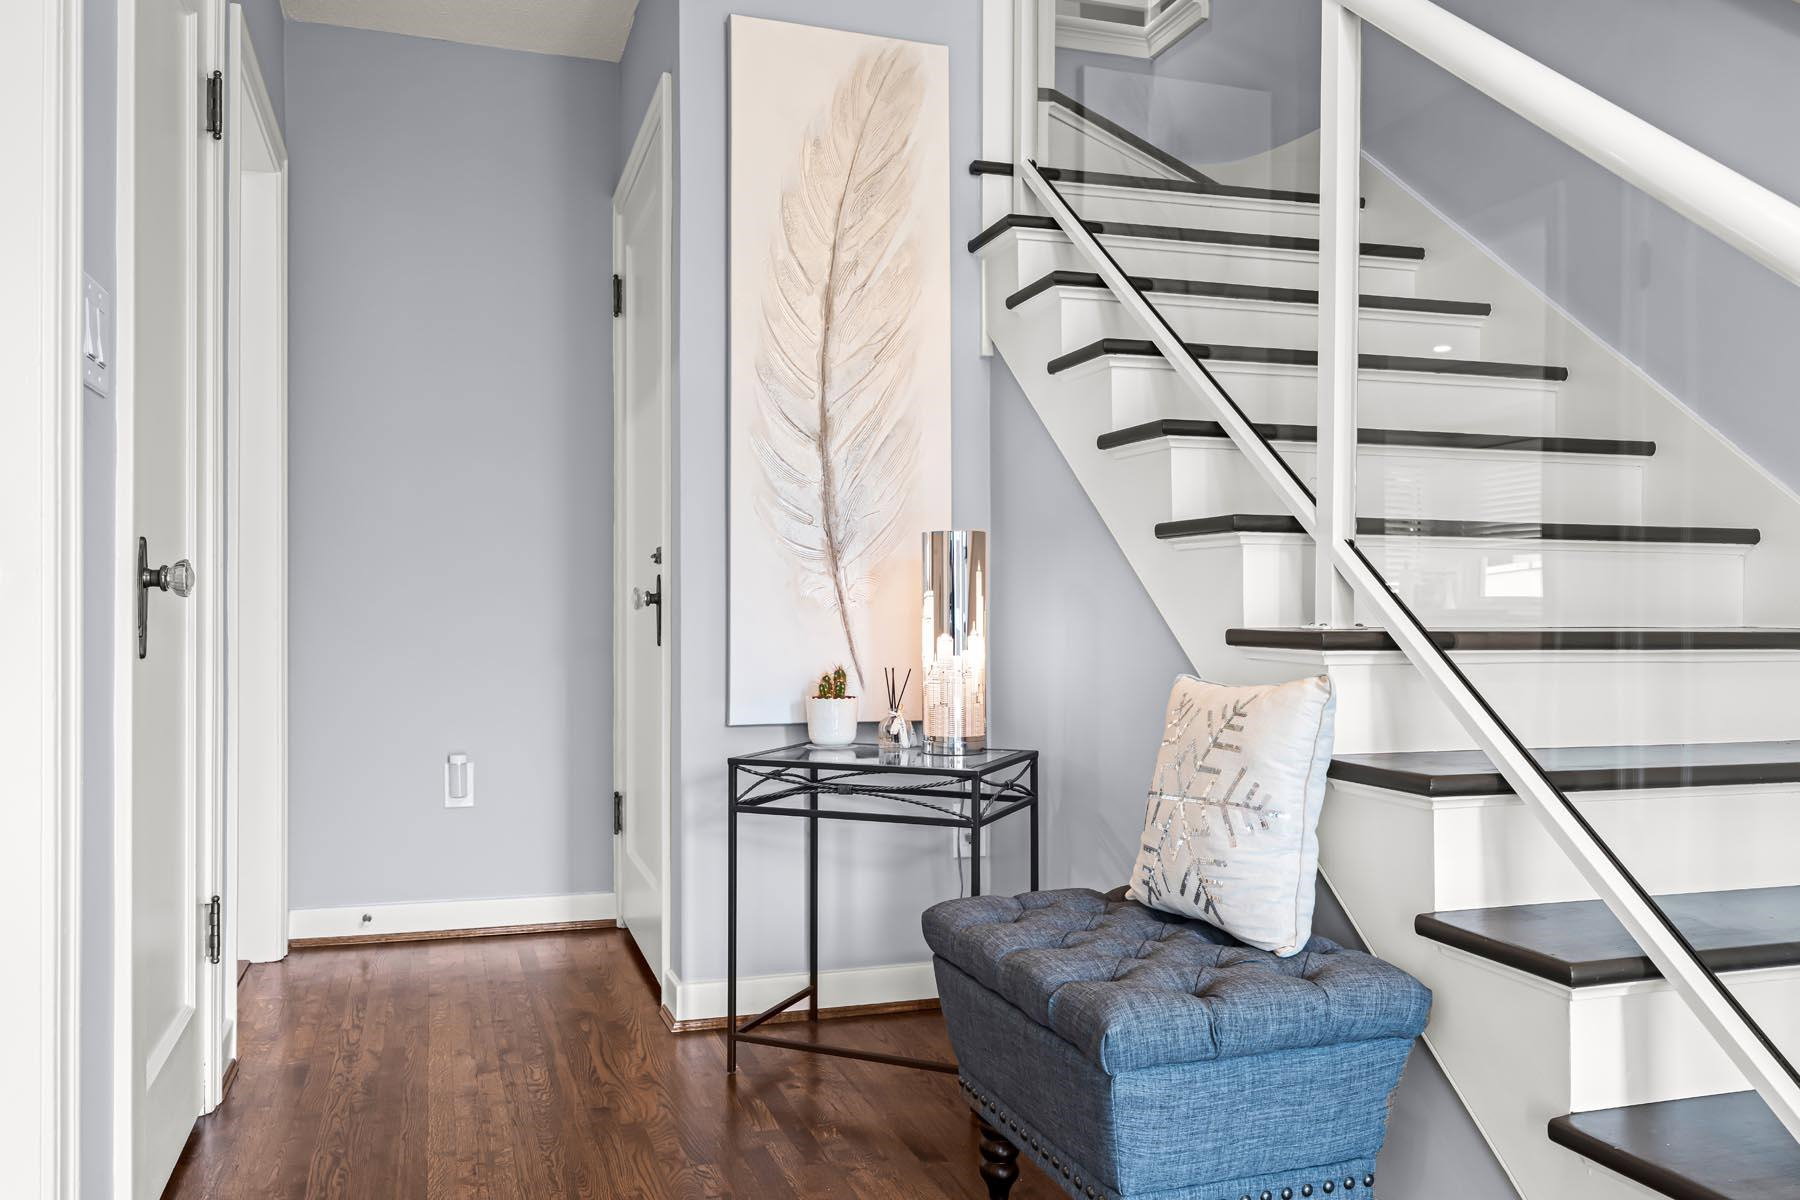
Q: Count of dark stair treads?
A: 11